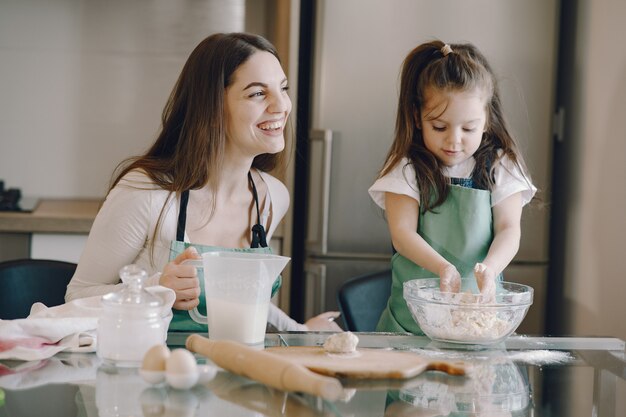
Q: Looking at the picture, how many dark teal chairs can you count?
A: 2